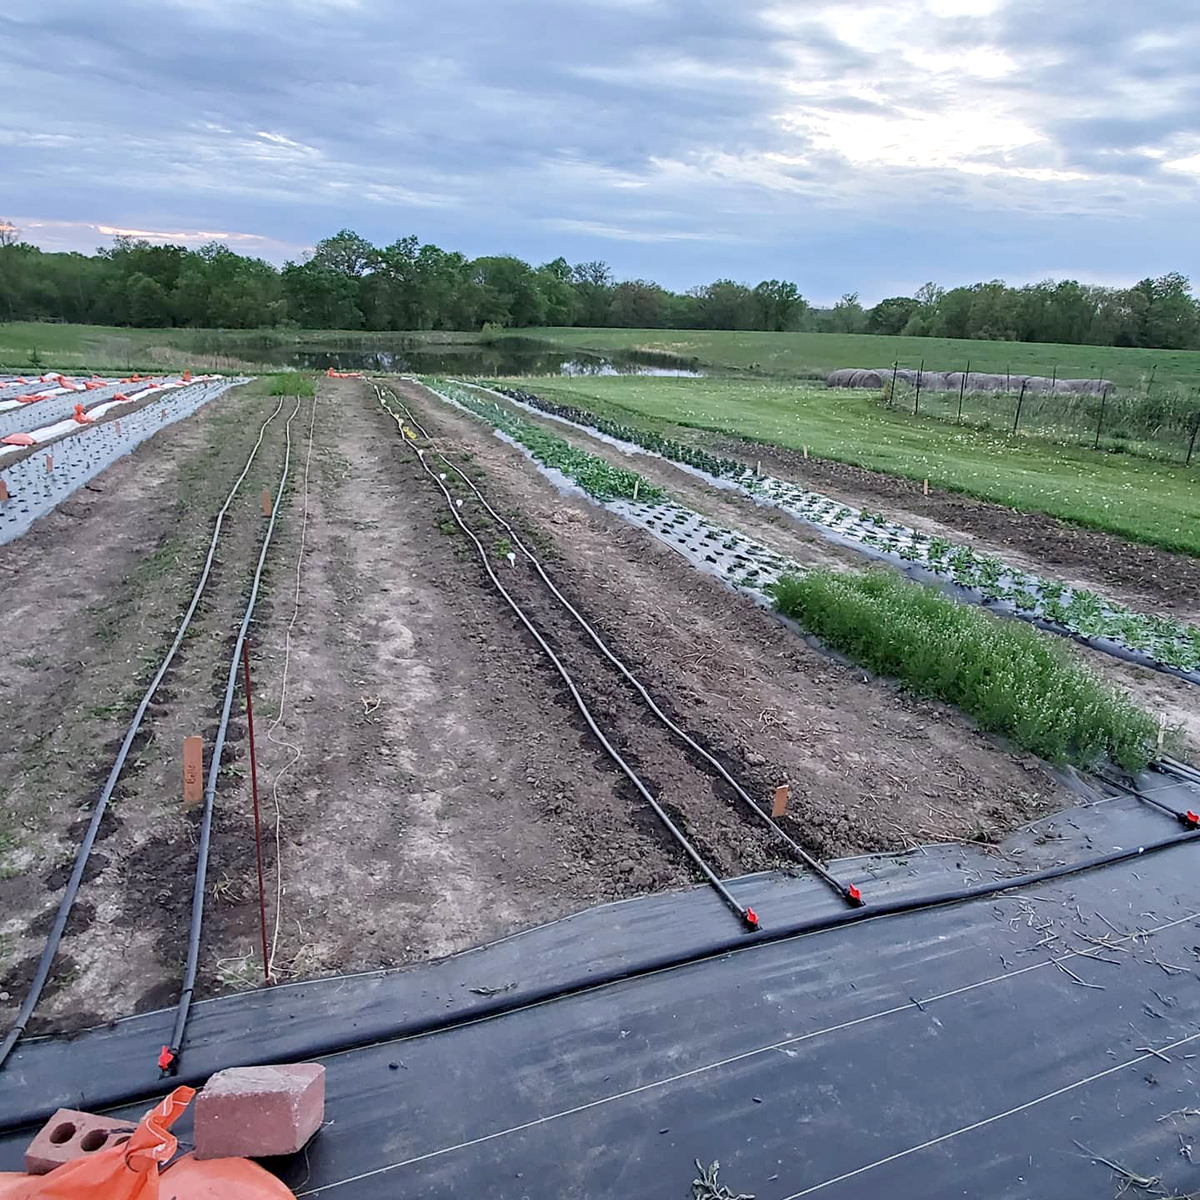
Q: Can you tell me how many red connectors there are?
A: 4